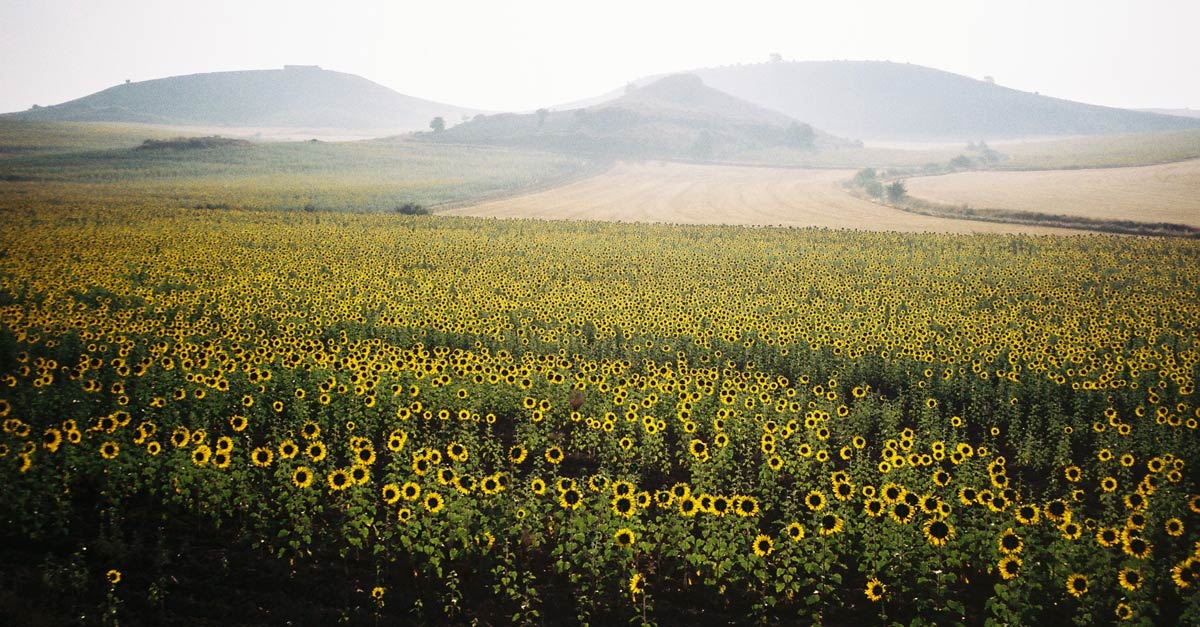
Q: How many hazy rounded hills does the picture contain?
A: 3